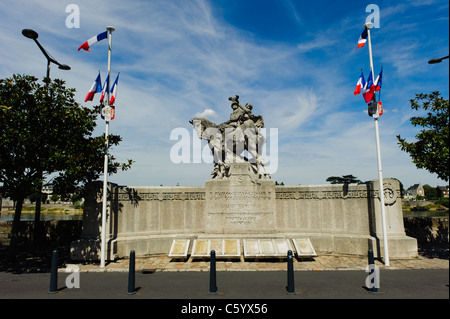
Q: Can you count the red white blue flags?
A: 8